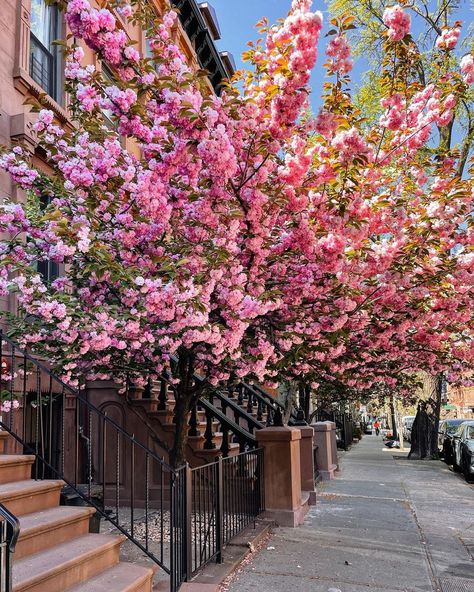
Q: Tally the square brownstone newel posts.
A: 4